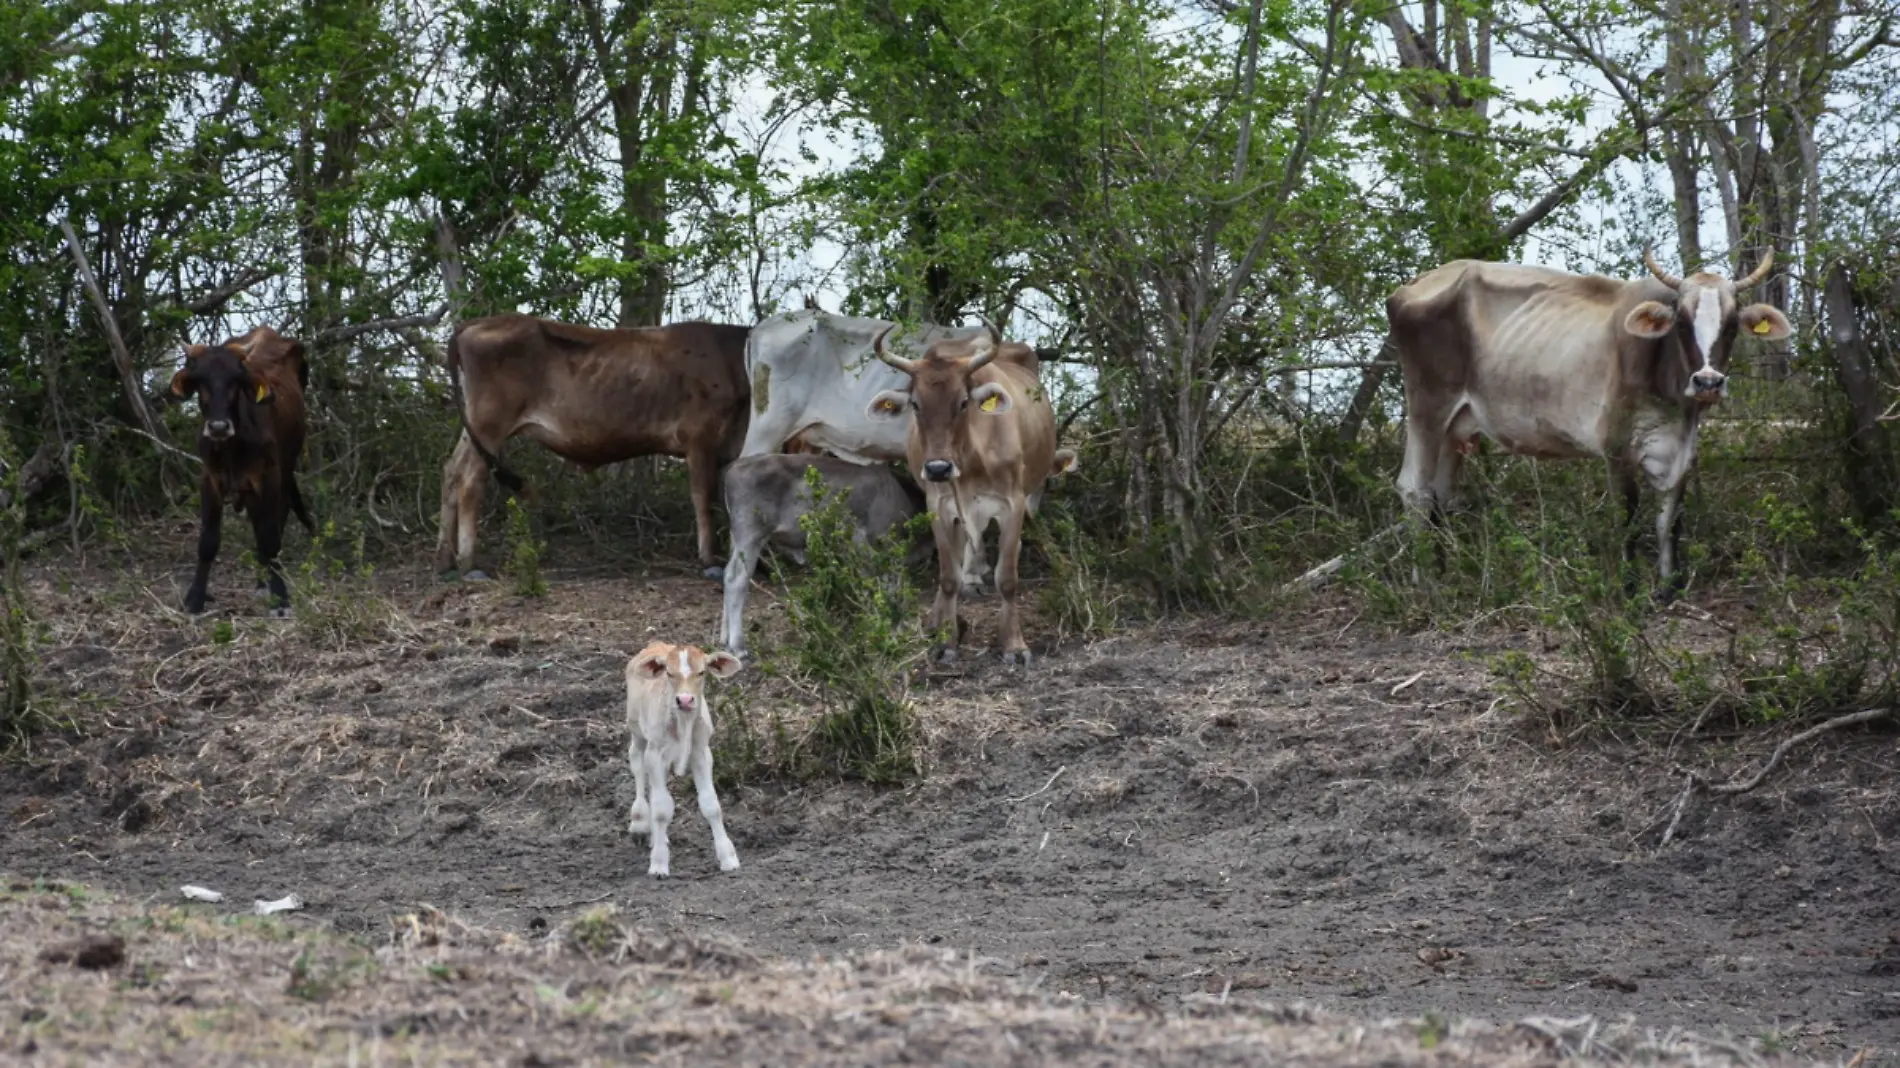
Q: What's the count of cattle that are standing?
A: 7